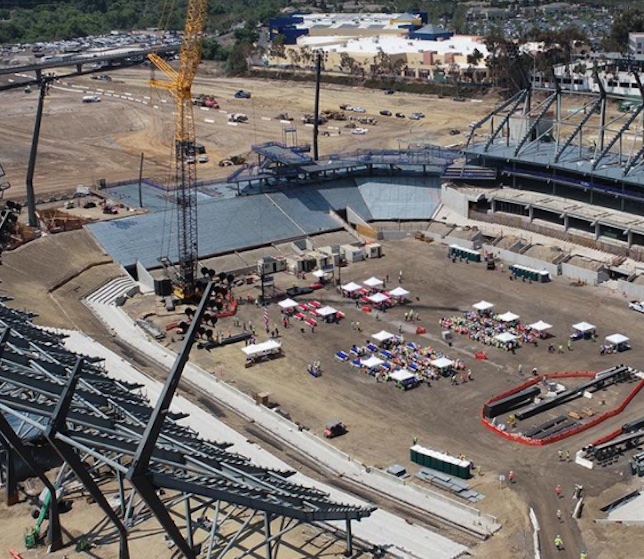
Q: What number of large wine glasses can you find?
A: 0